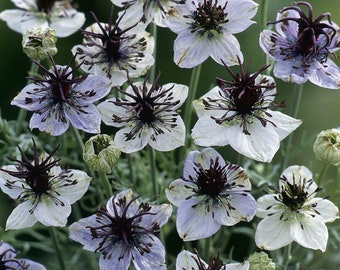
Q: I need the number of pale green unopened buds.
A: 4